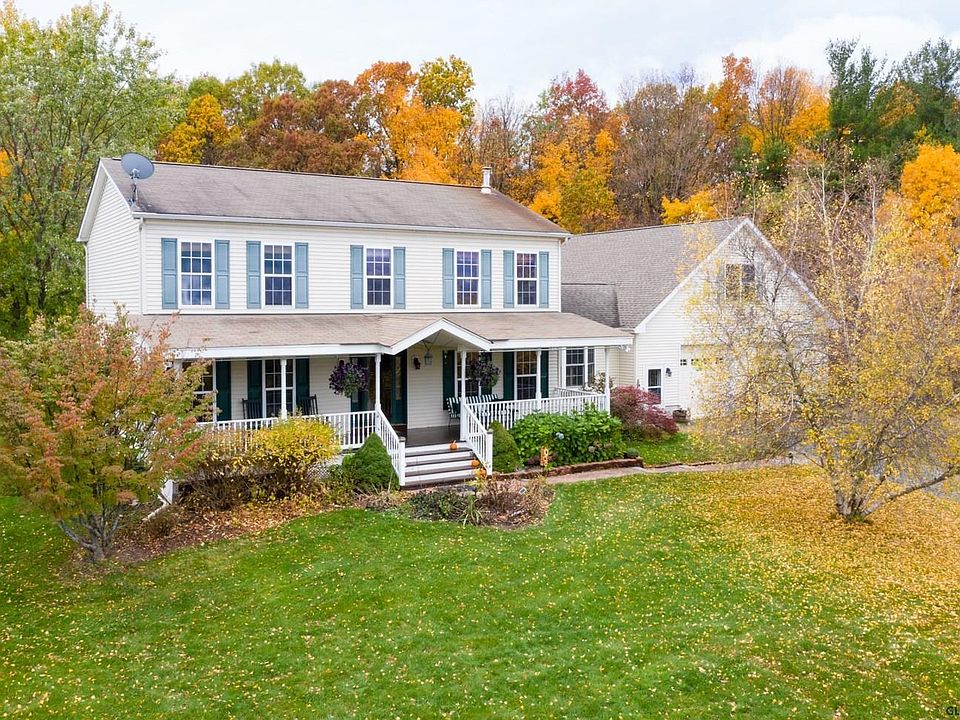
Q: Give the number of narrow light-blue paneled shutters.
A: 10